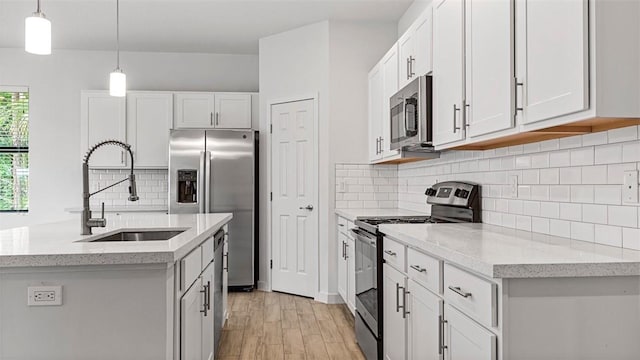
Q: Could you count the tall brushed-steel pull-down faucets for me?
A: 1